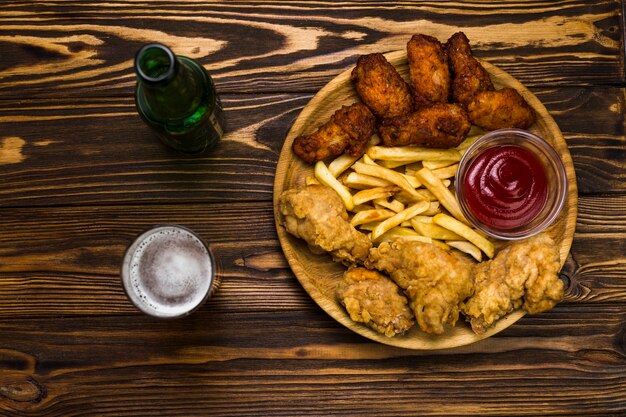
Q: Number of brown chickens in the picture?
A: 6